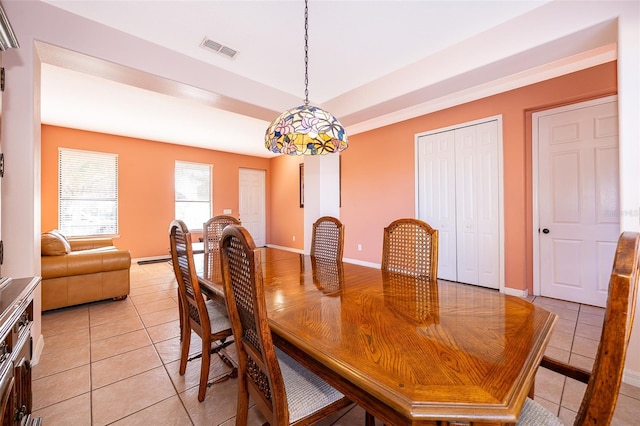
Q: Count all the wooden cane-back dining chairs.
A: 6